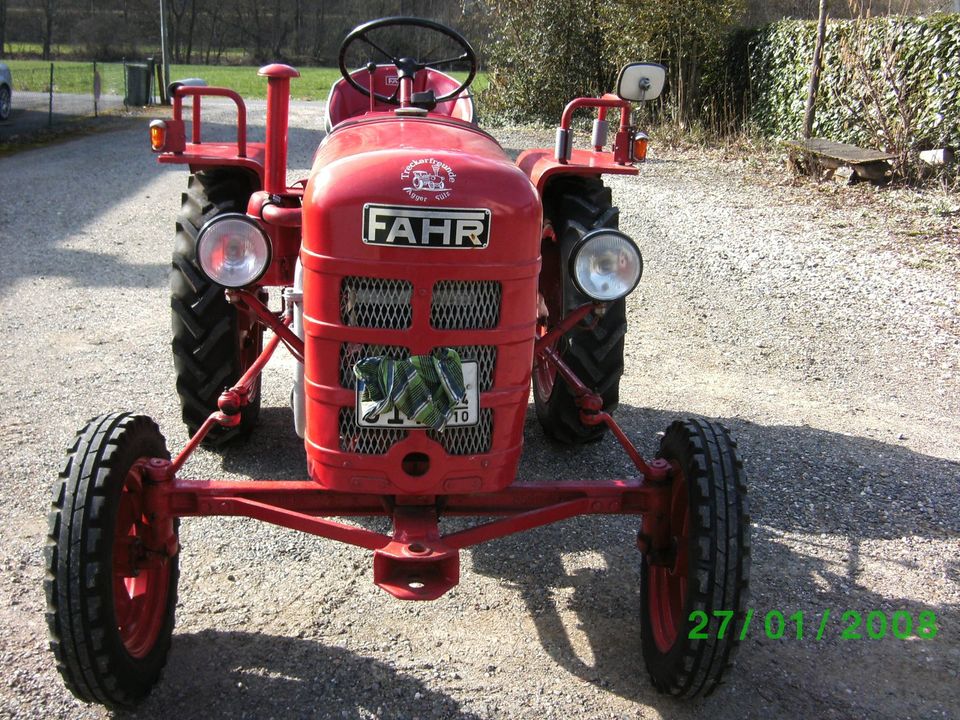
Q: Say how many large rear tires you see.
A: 2